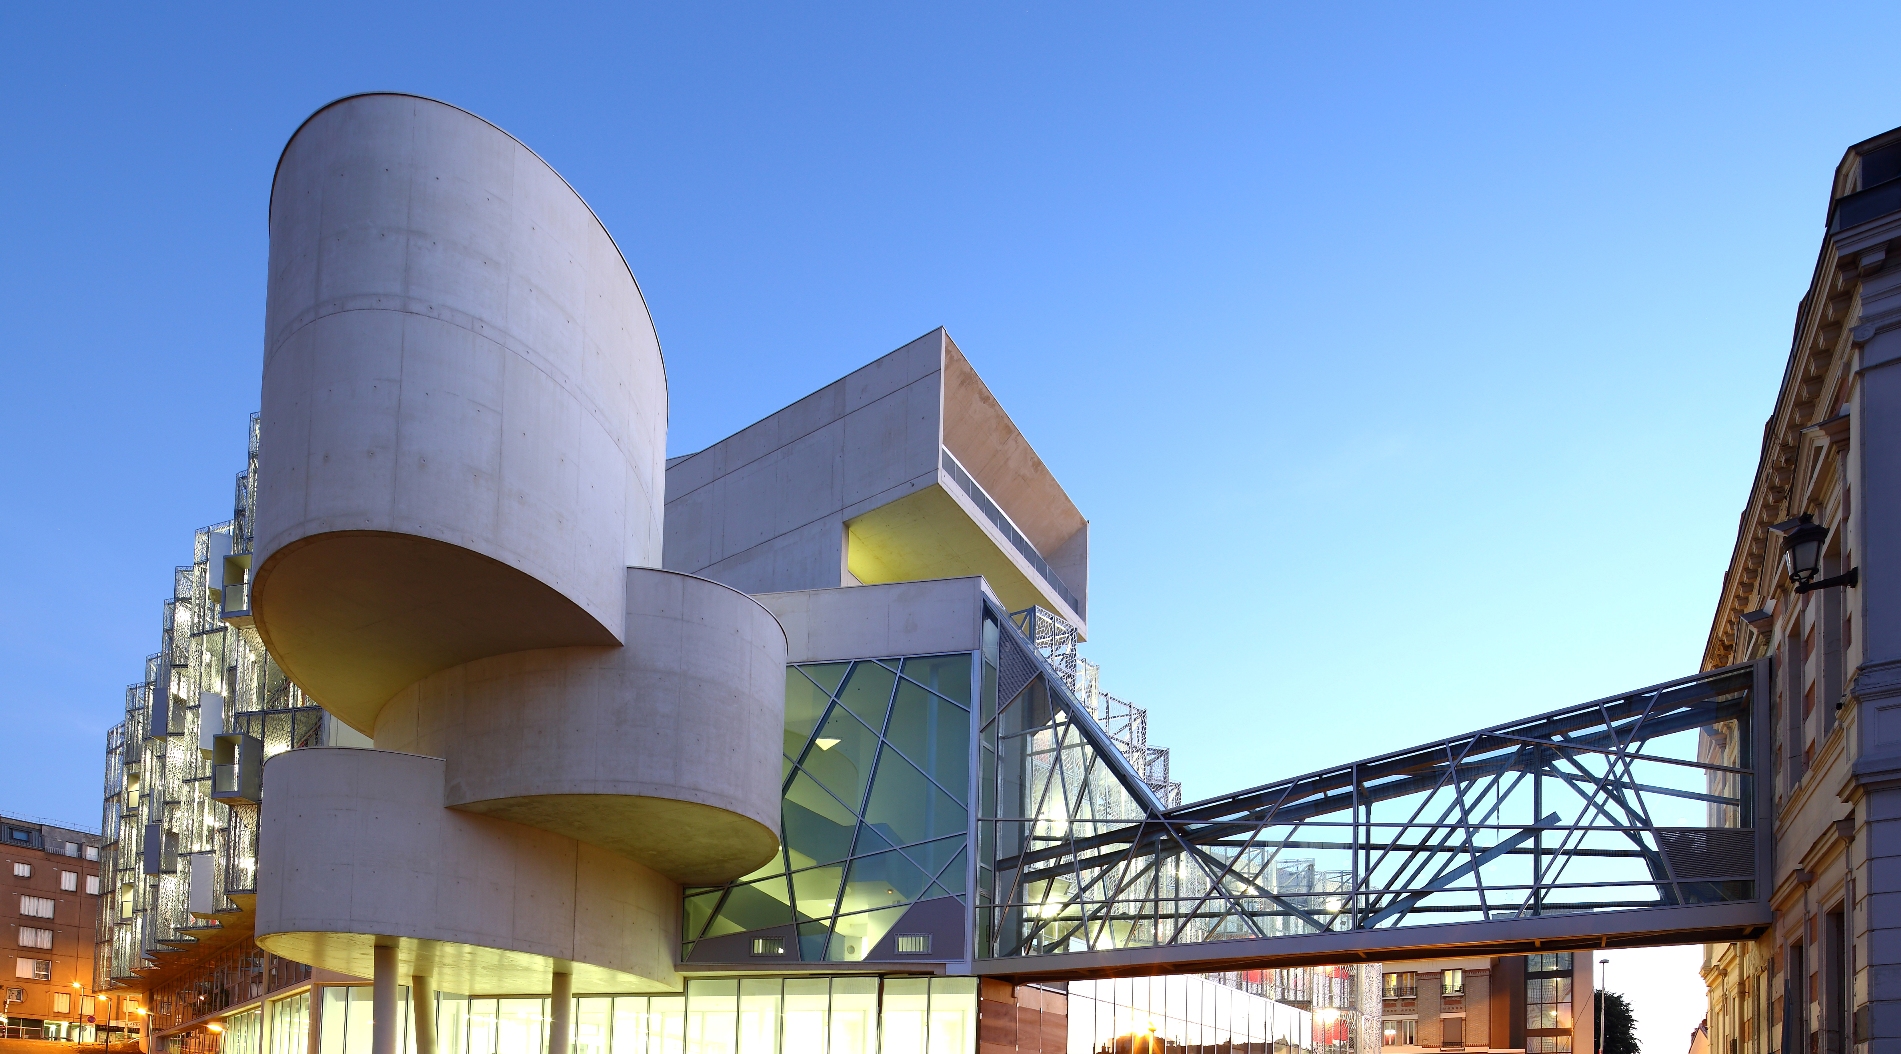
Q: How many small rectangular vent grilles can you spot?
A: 2